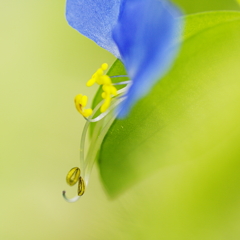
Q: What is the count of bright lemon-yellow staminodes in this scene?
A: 3